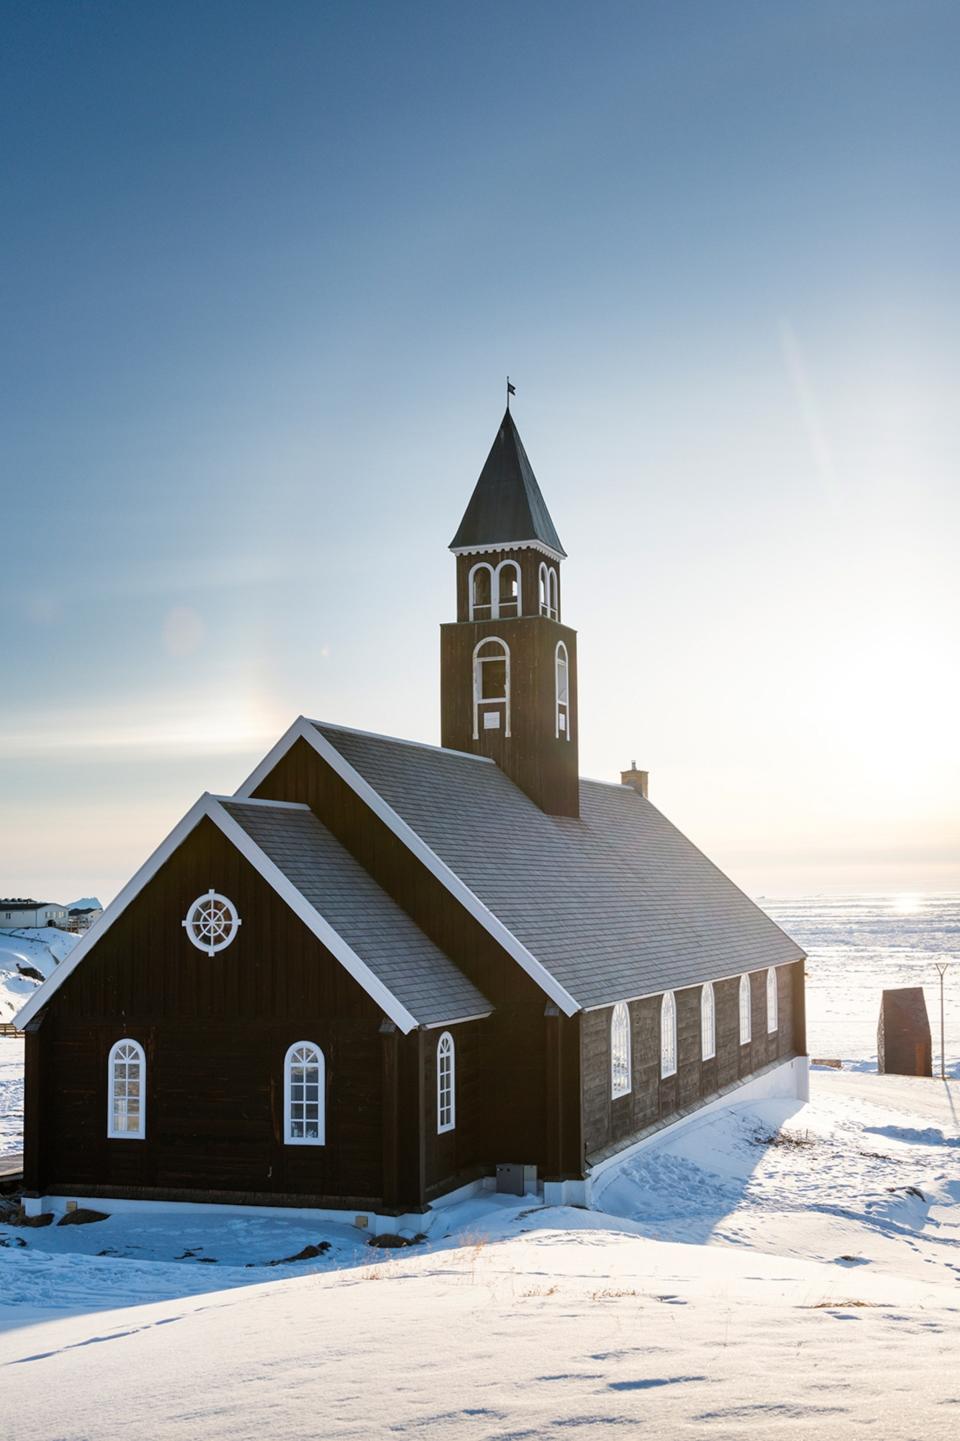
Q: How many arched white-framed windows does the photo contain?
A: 14